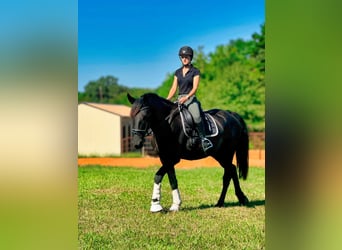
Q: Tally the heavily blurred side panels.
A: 2